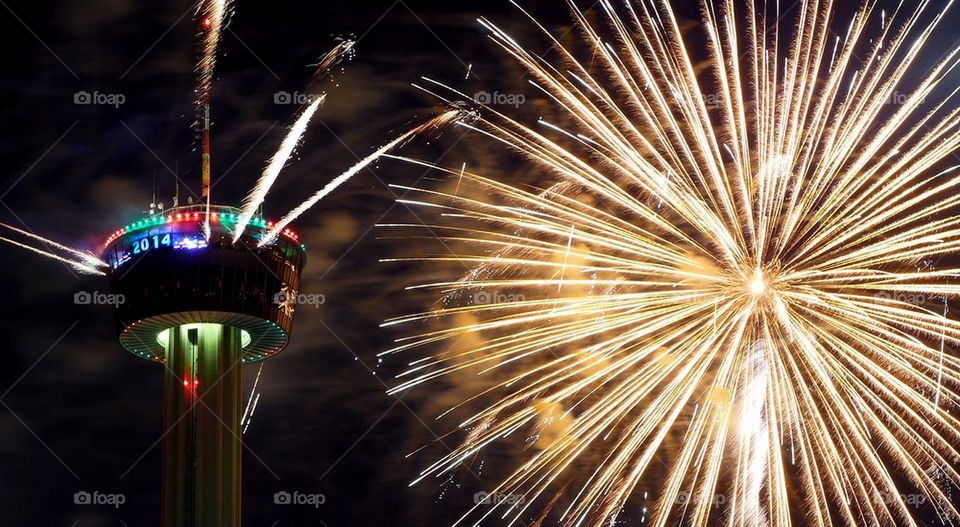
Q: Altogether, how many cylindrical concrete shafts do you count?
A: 1